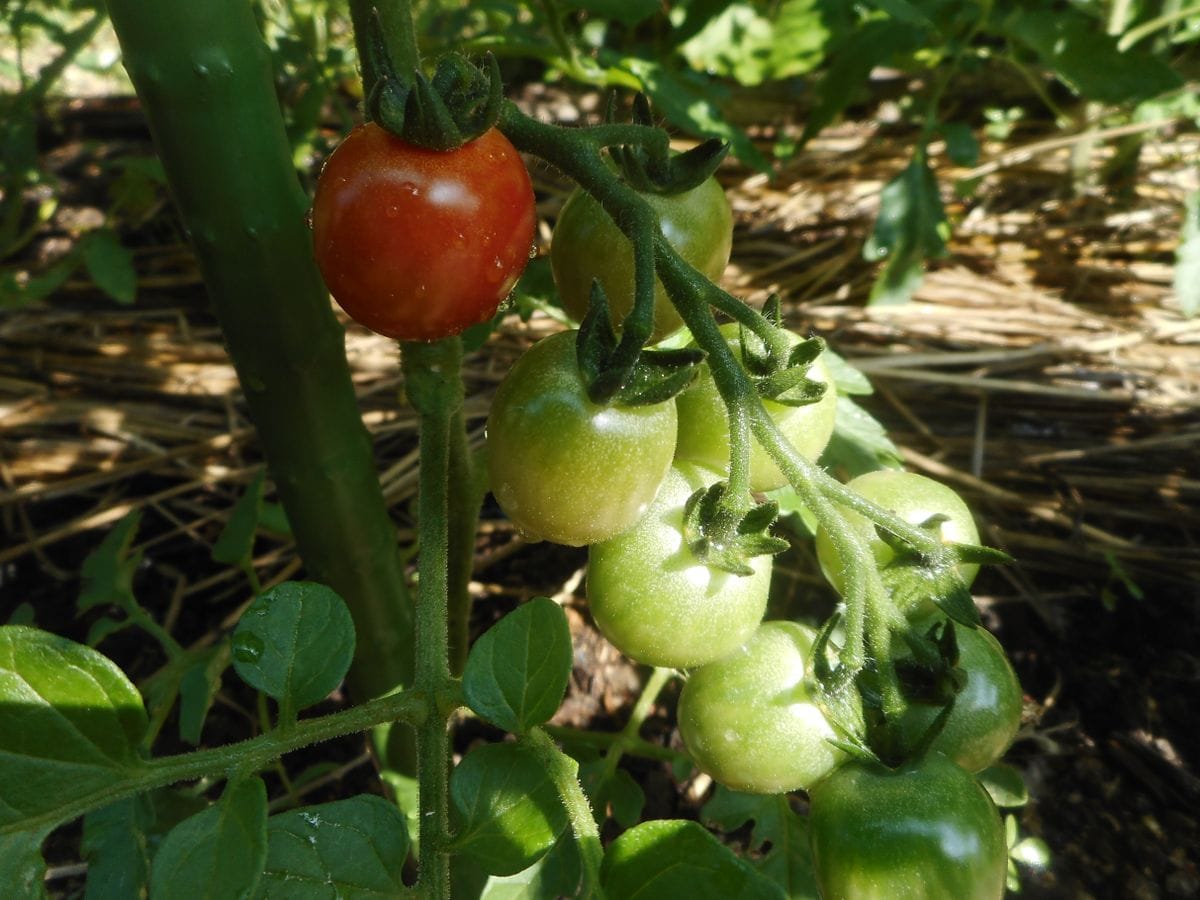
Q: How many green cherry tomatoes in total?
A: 8